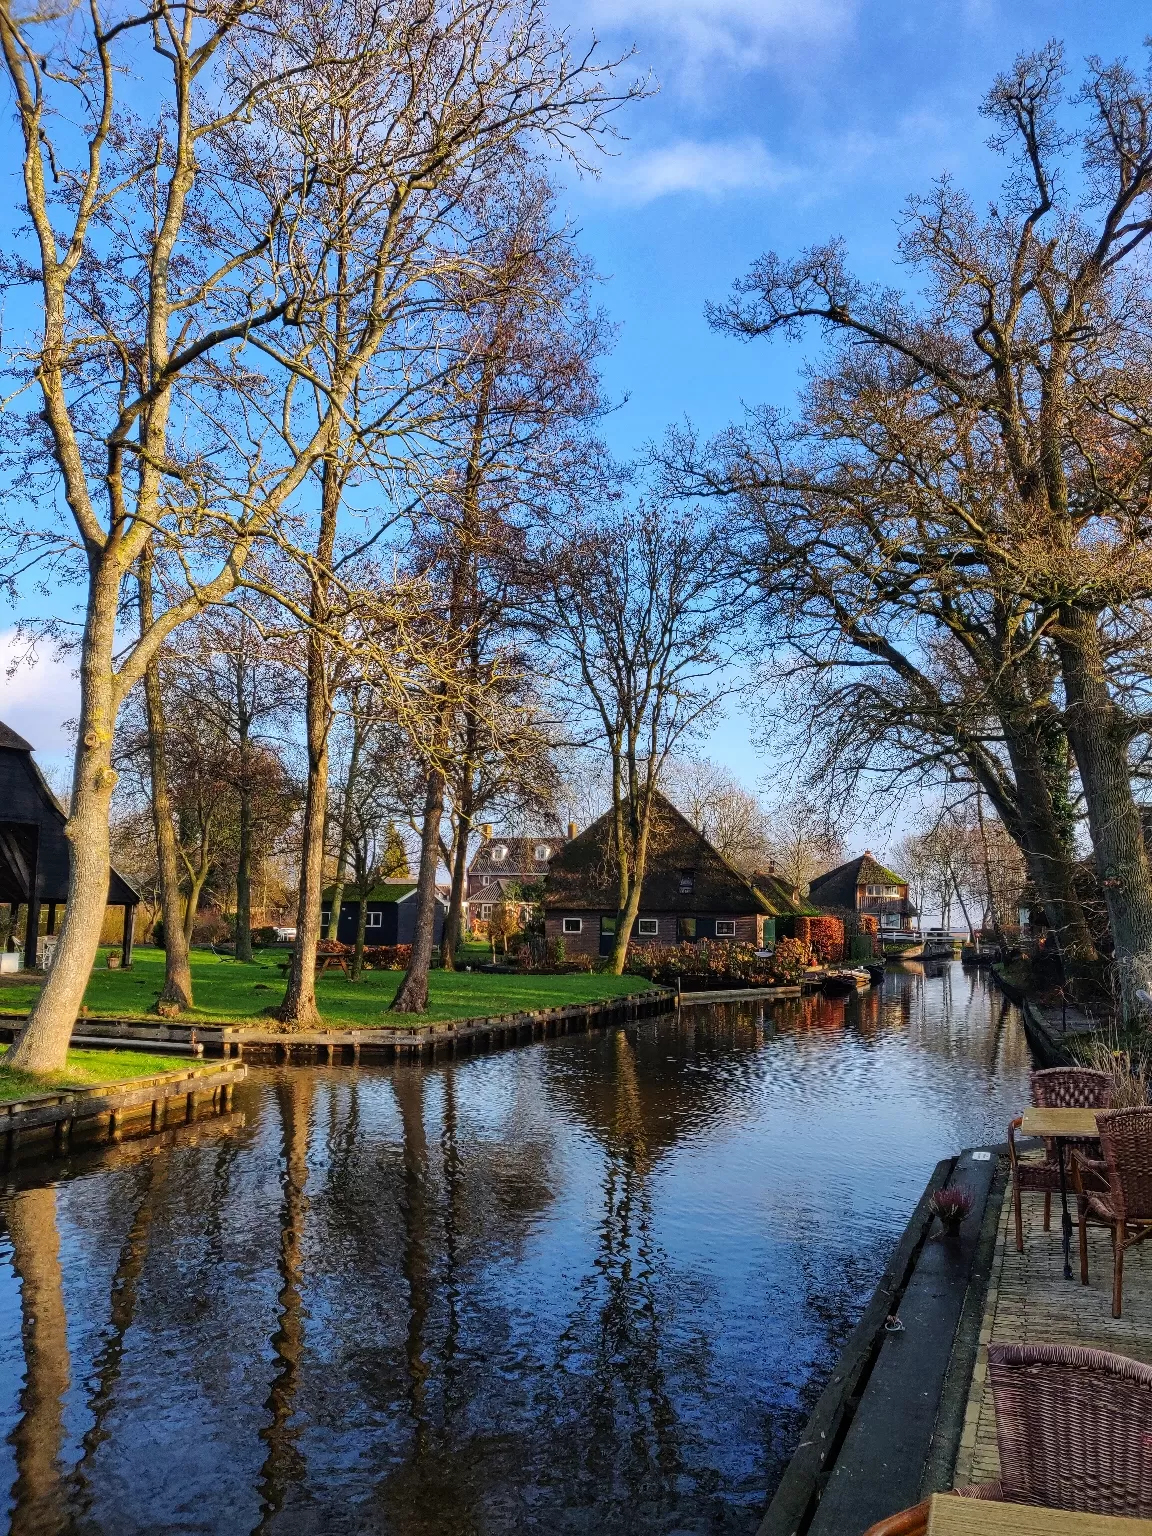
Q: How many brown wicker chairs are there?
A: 3